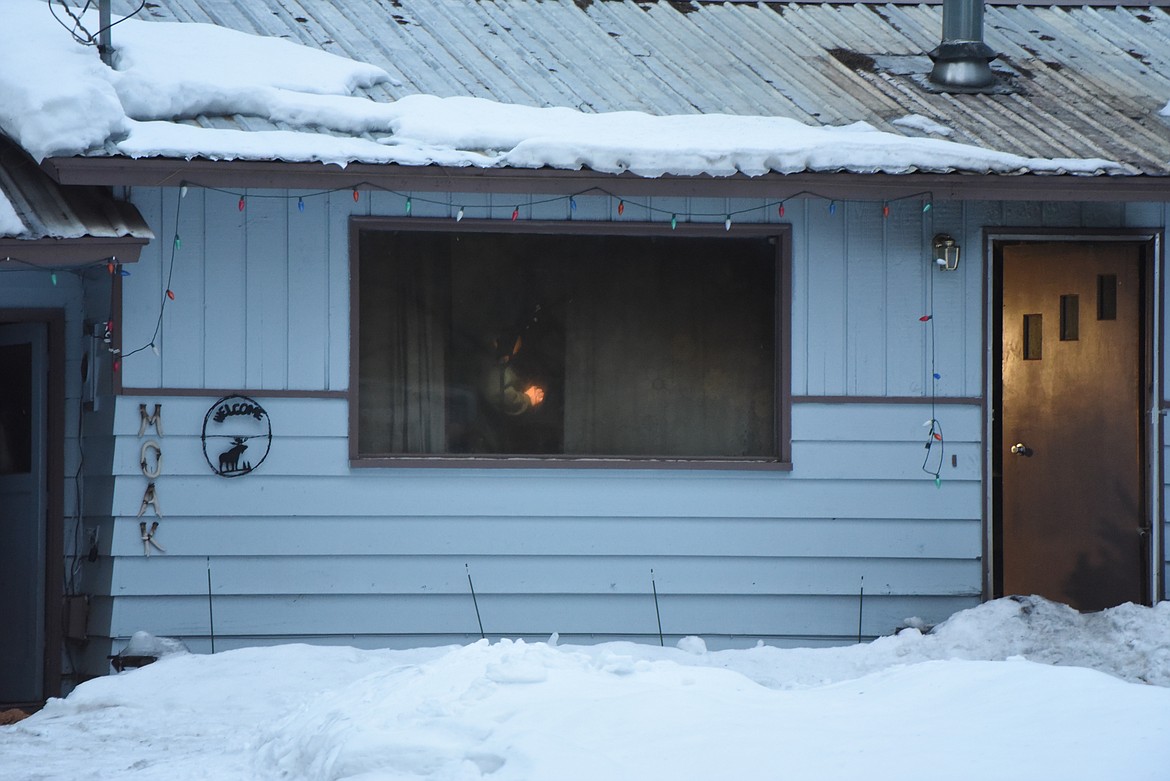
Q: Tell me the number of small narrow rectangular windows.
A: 3